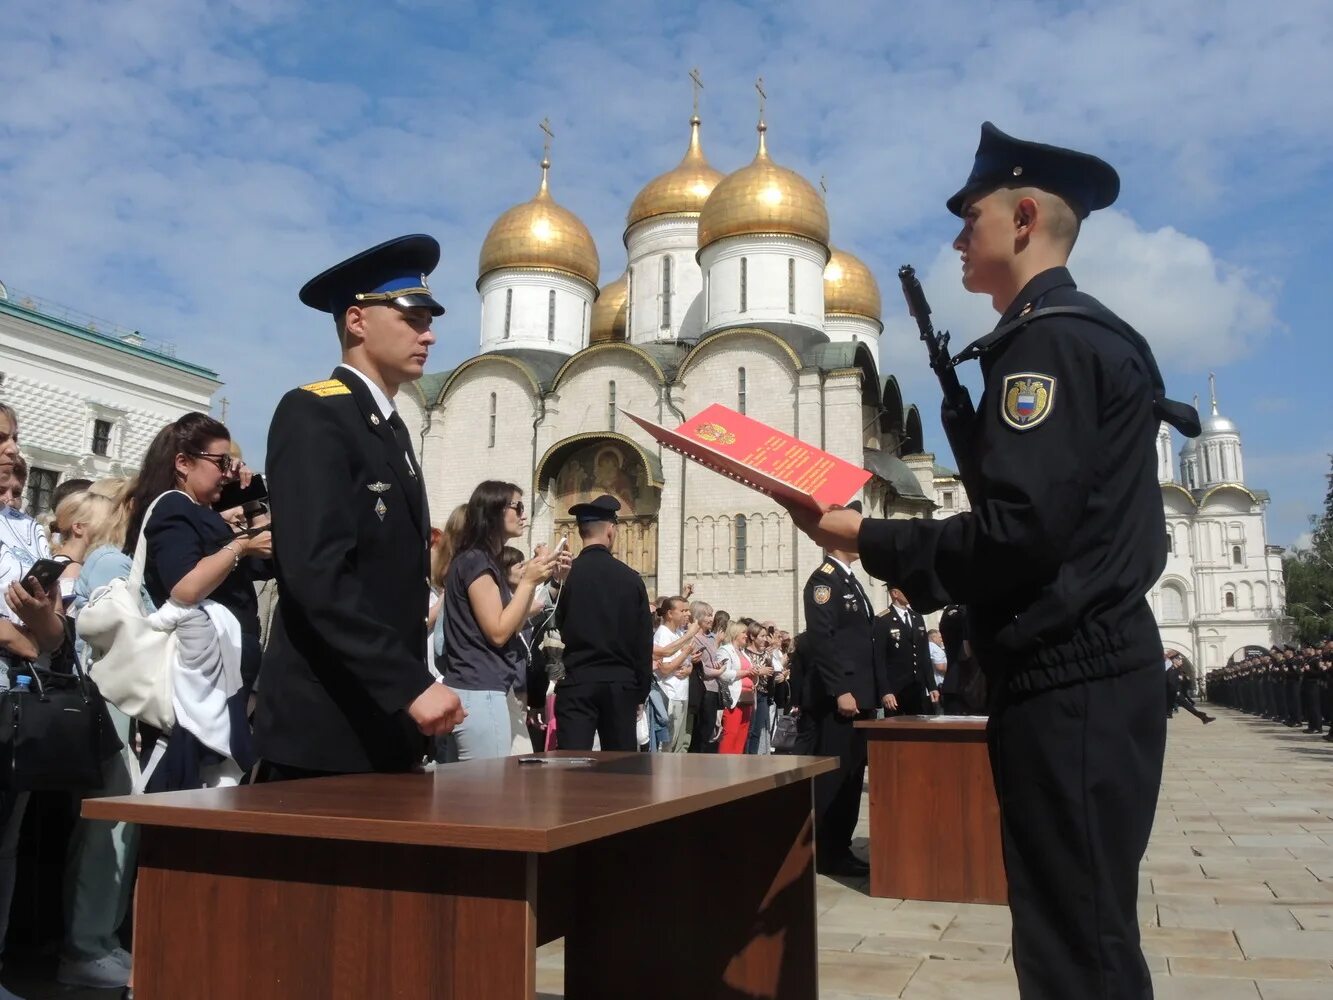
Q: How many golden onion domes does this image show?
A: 5